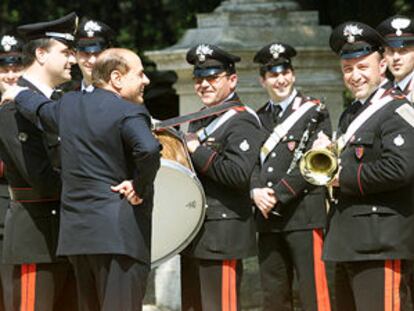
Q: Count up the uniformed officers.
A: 7